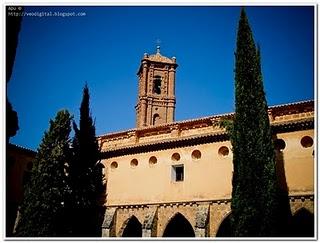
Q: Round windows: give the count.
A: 8